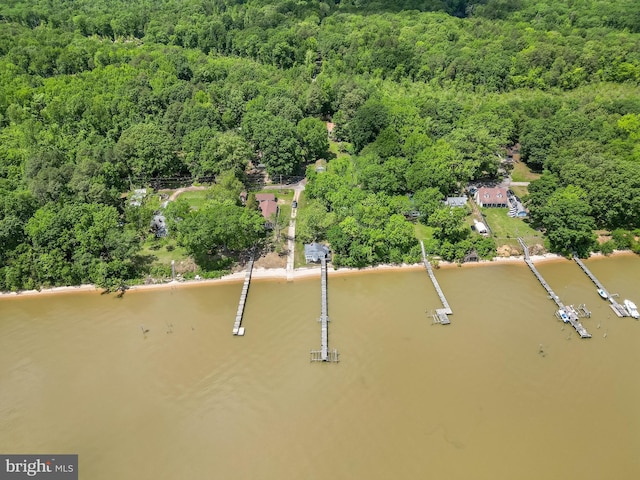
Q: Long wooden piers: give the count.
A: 5